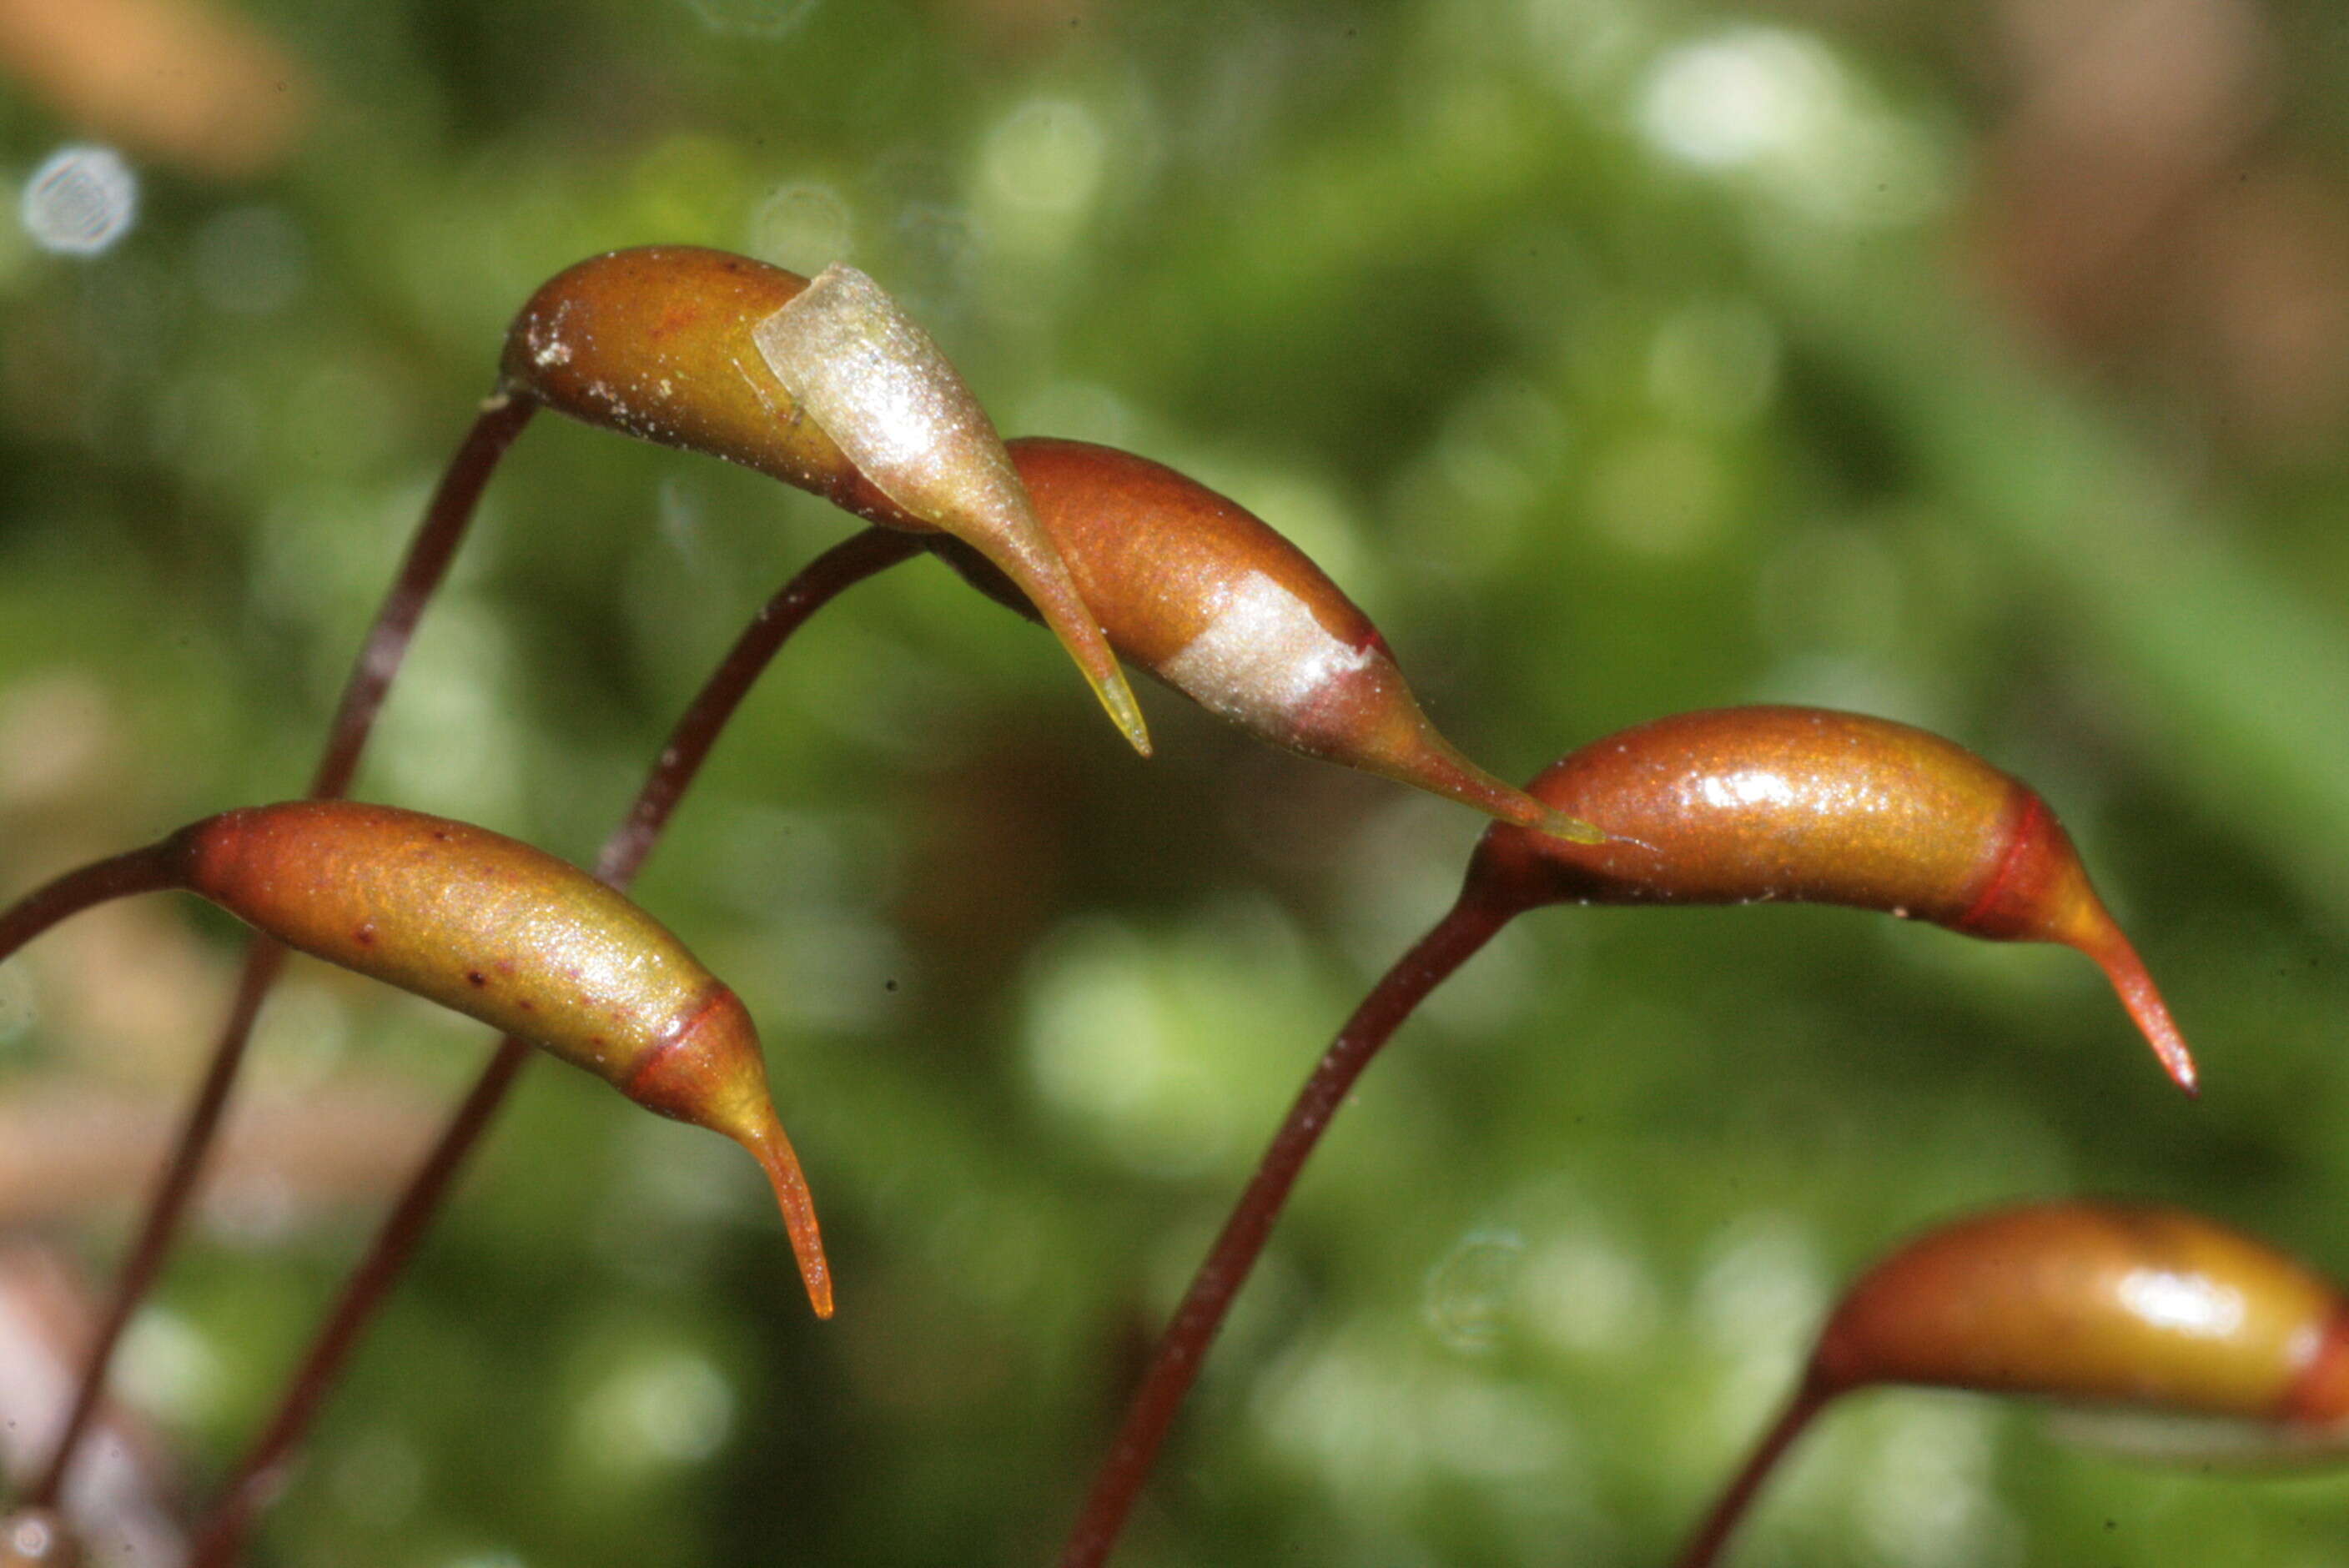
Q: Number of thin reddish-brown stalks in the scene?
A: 5